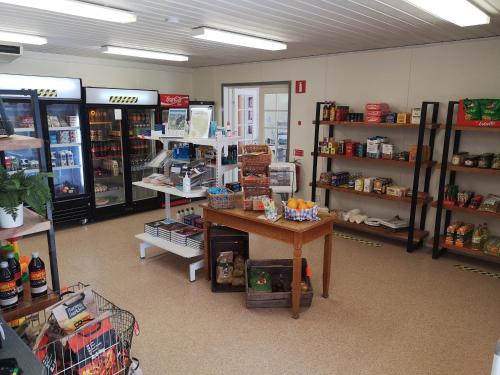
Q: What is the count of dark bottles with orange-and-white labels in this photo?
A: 3